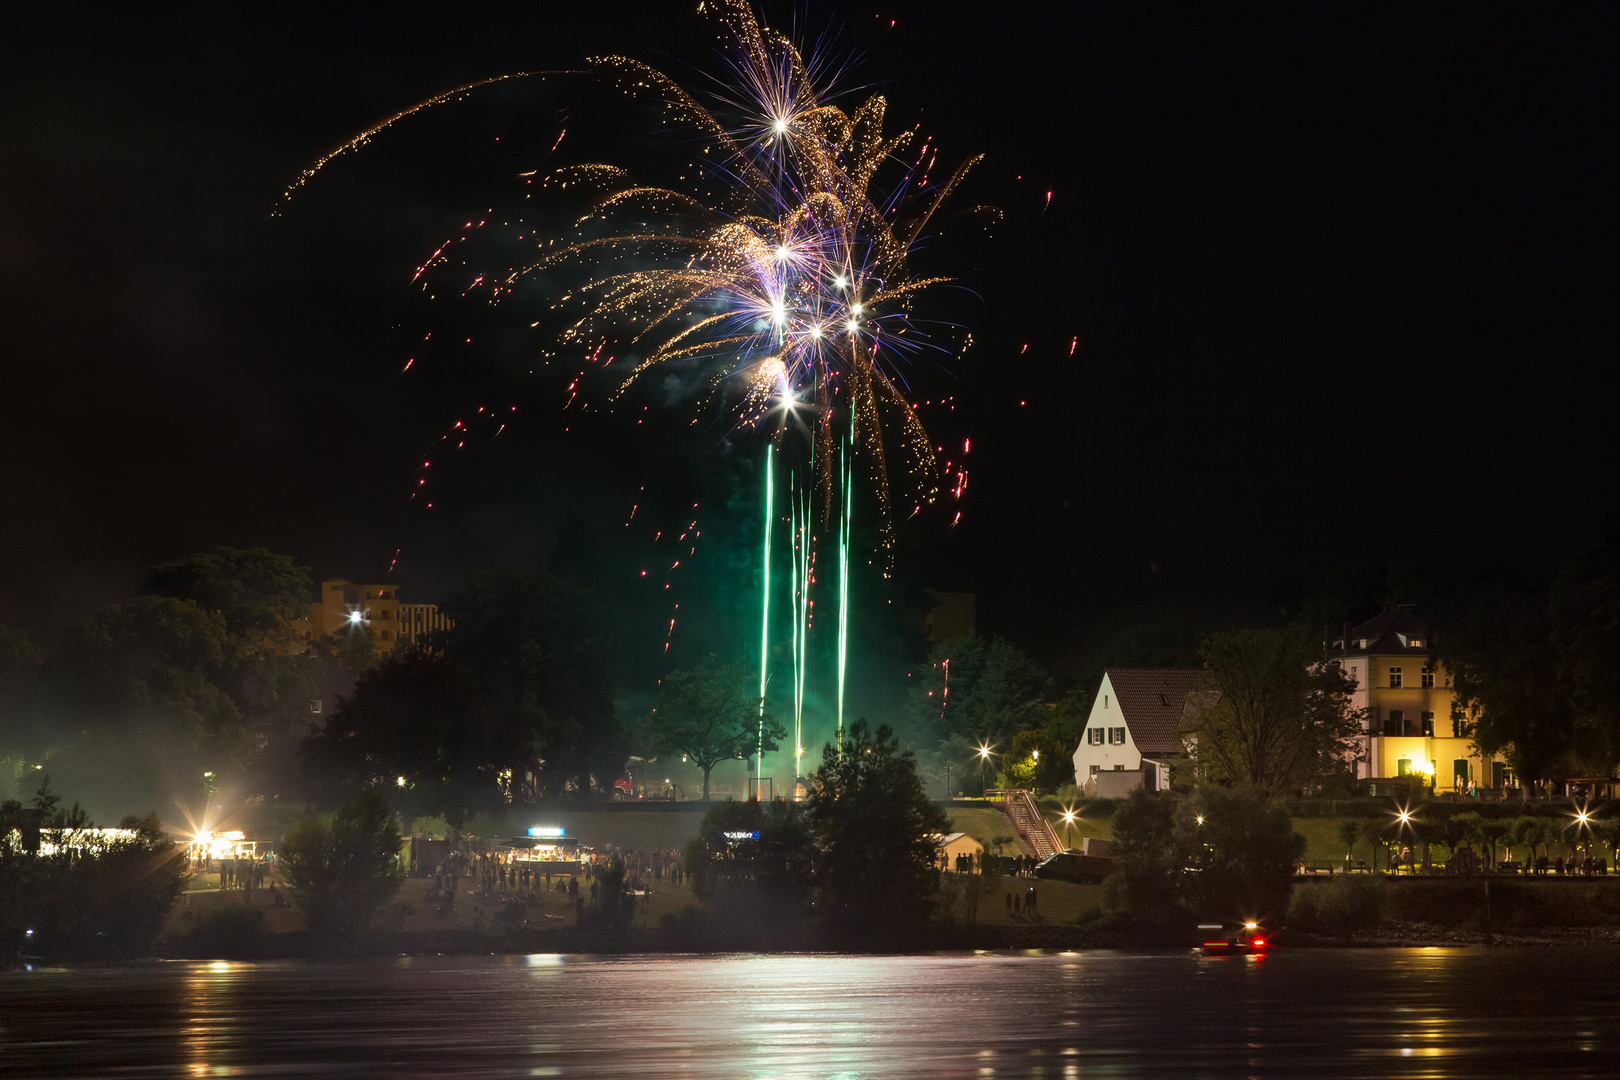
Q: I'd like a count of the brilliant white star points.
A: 8